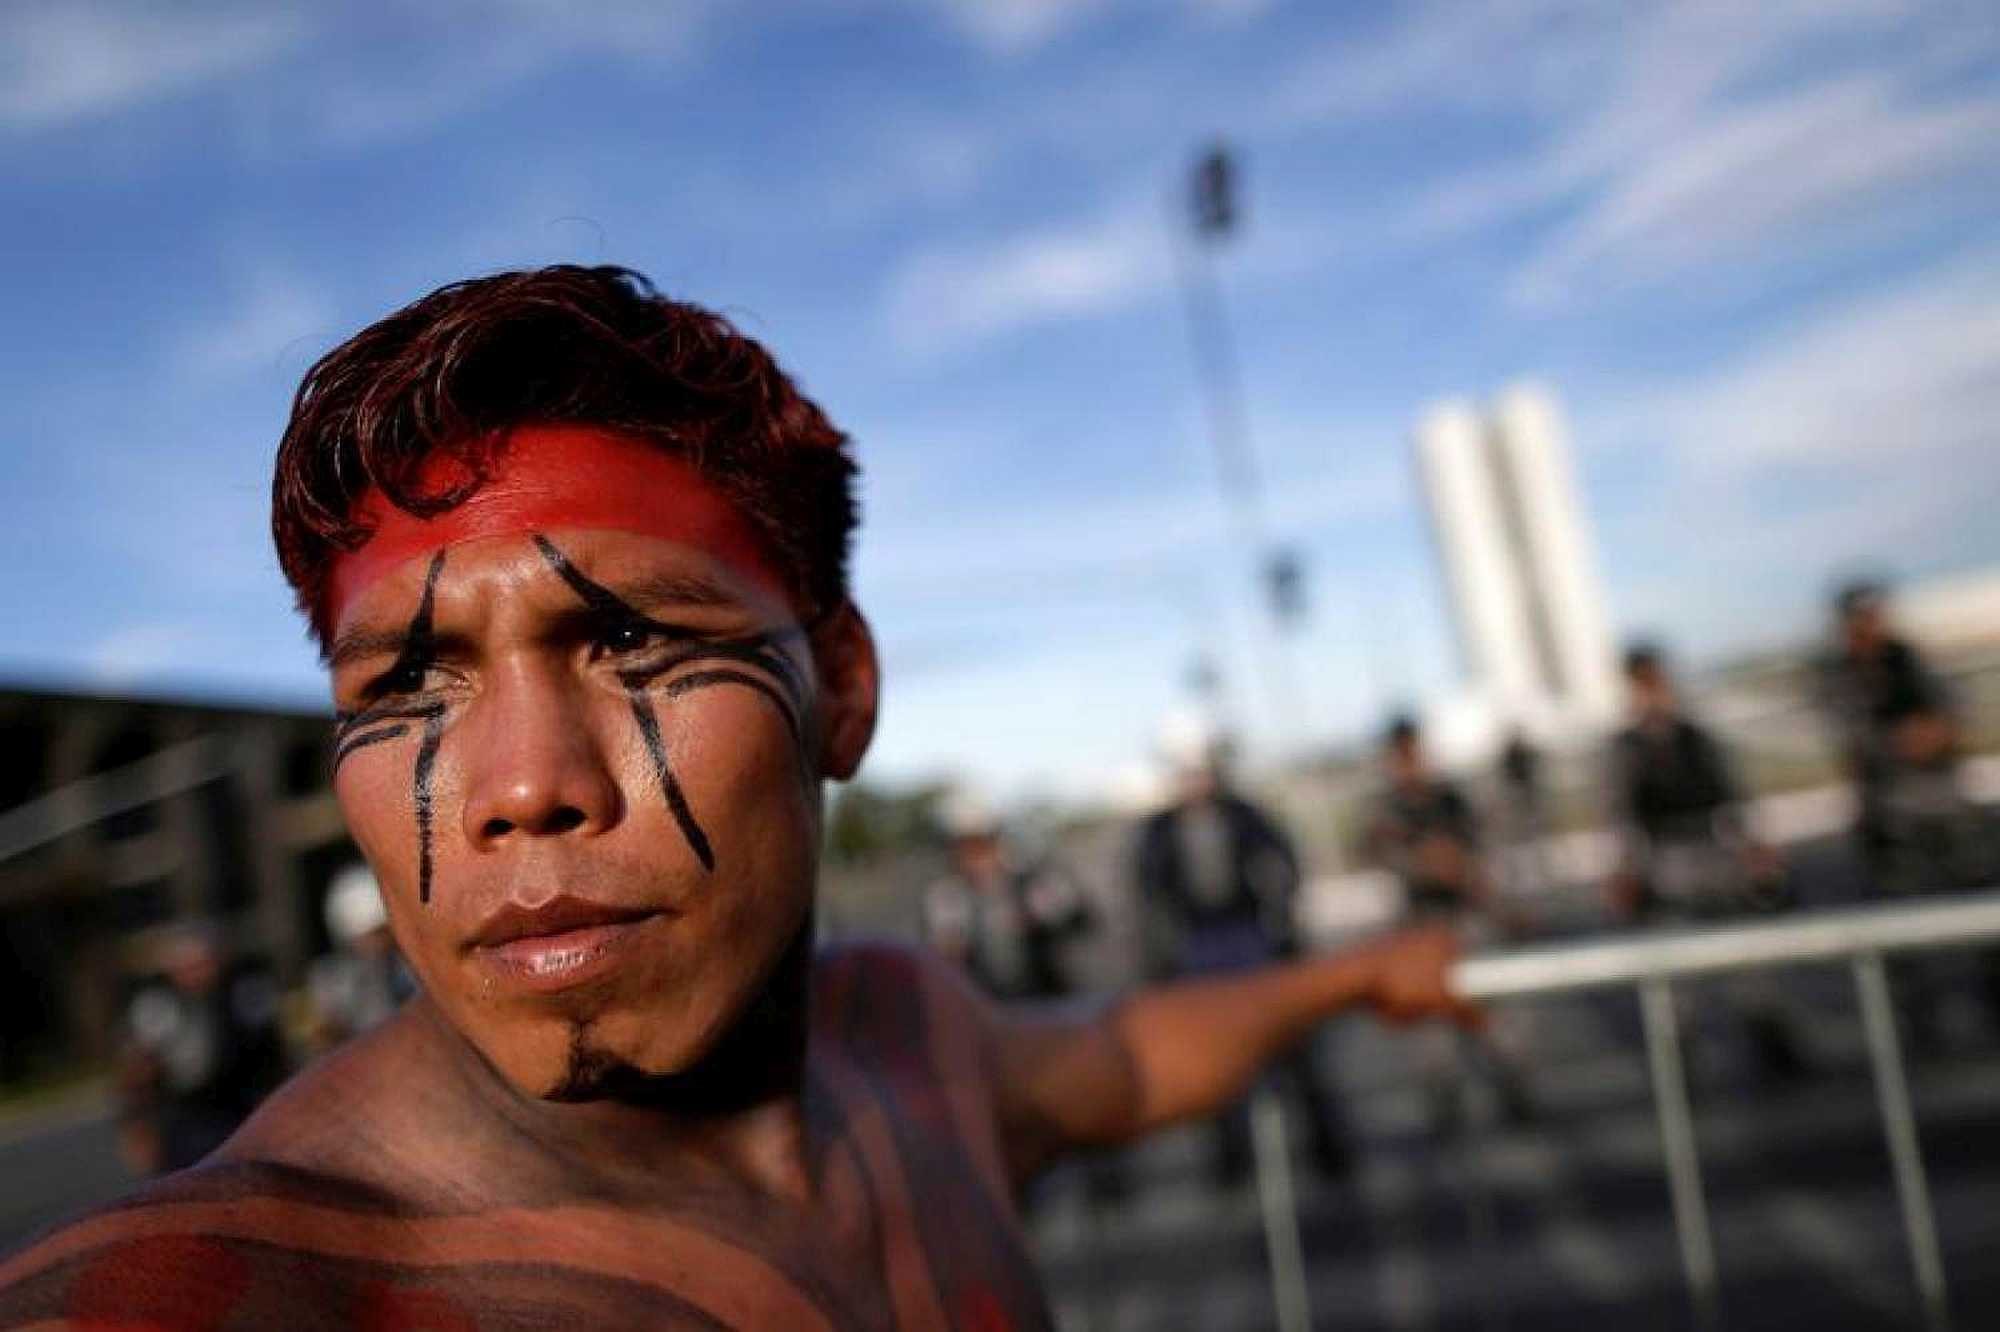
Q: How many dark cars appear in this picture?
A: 0